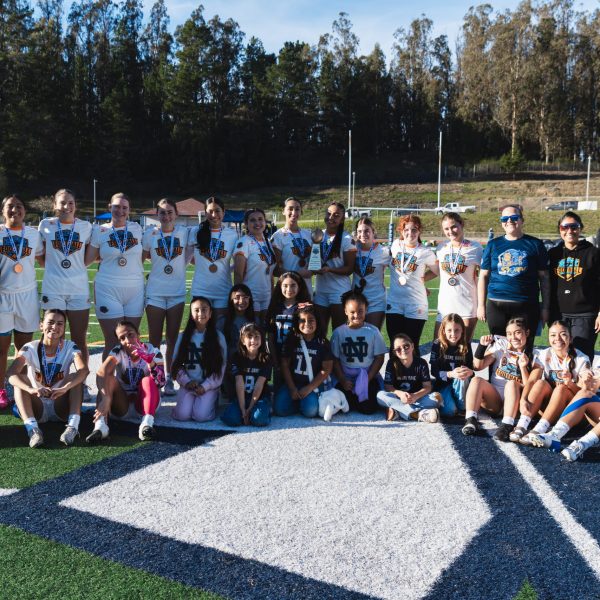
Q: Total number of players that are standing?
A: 11